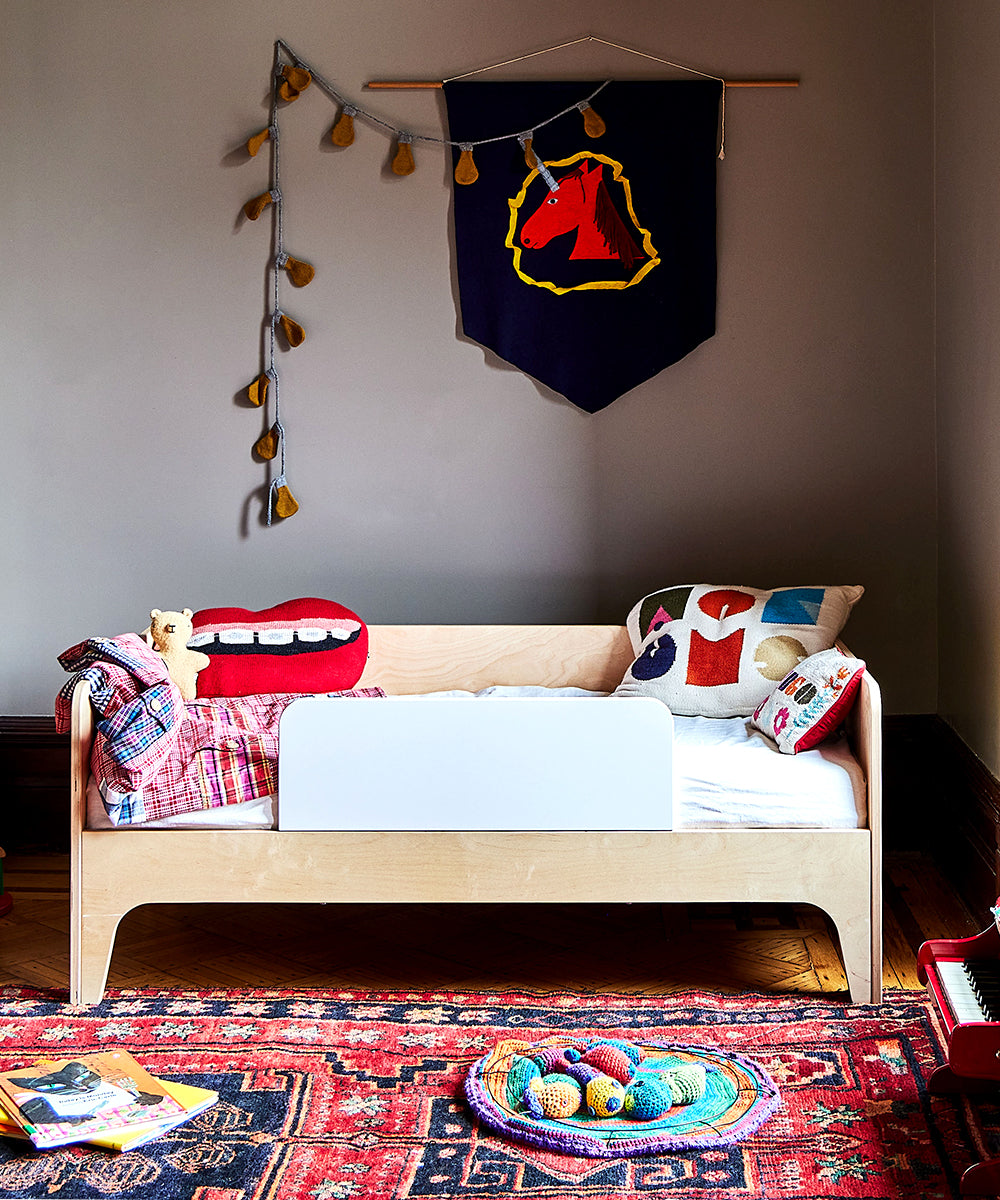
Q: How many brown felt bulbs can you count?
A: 14